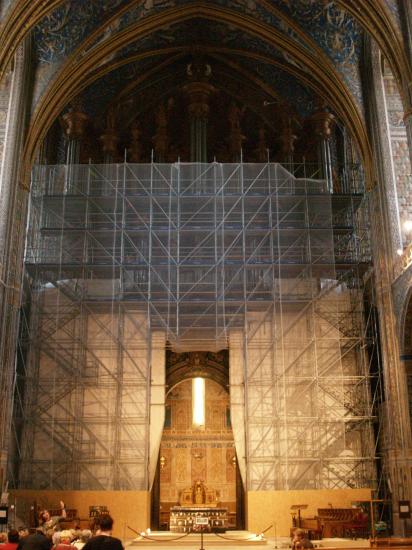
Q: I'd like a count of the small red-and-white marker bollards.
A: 0